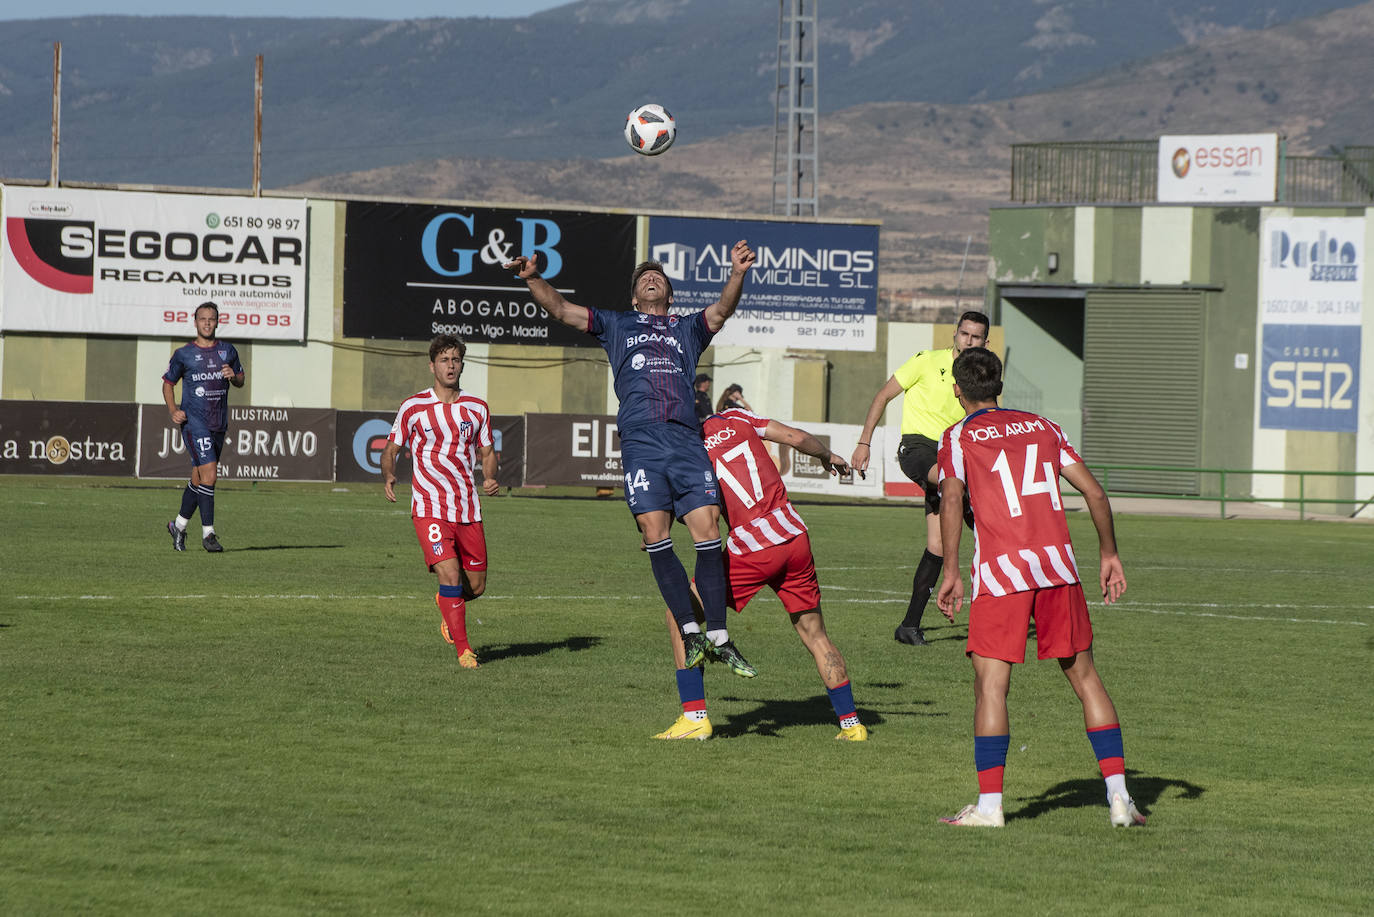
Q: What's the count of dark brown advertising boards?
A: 4